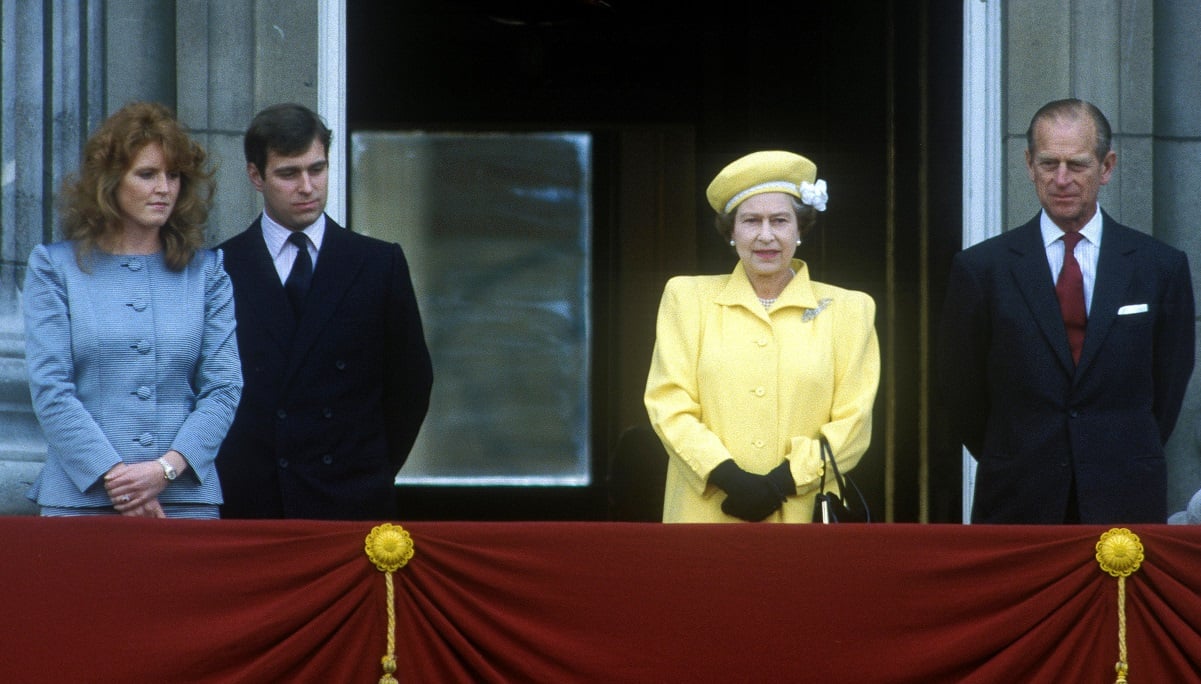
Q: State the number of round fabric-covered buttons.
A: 5